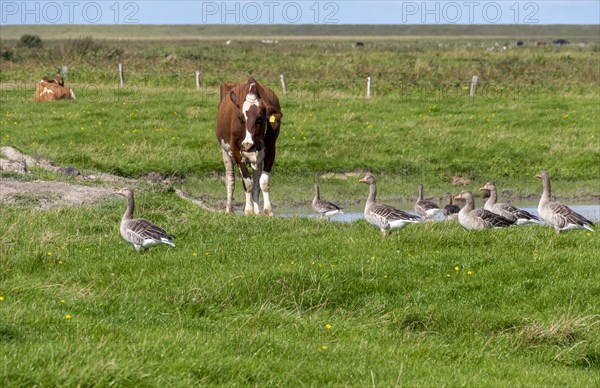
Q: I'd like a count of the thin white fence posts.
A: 6